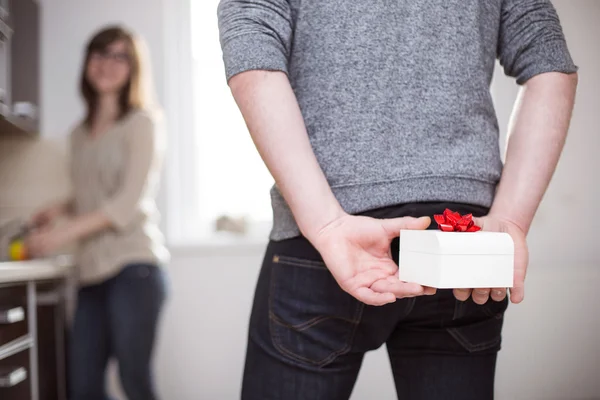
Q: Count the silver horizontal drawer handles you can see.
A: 2